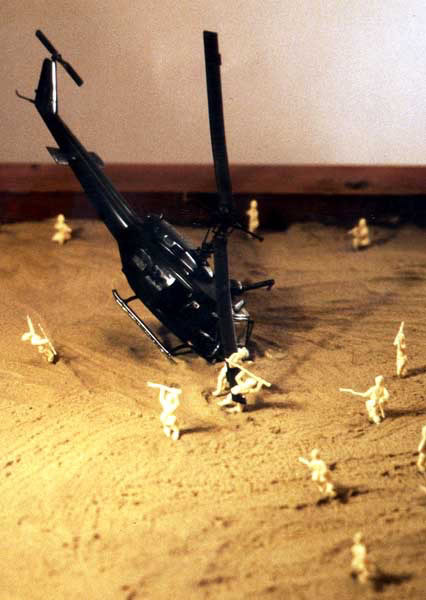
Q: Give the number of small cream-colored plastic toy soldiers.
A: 12